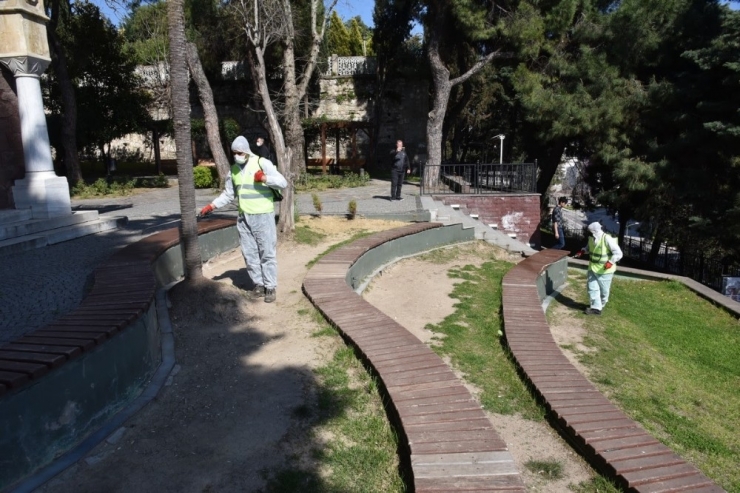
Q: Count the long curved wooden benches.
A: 3